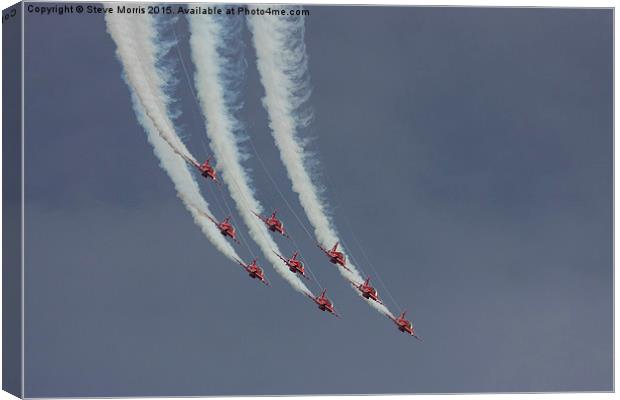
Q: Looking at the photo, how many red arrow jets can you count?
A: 9